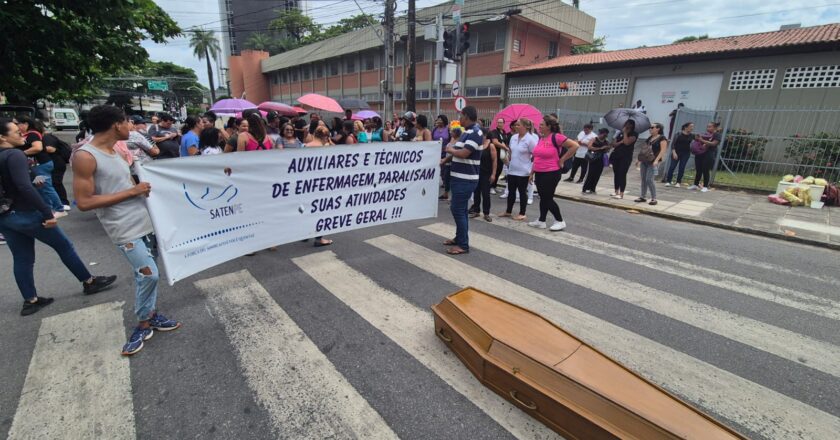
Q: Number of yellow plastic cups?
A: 0